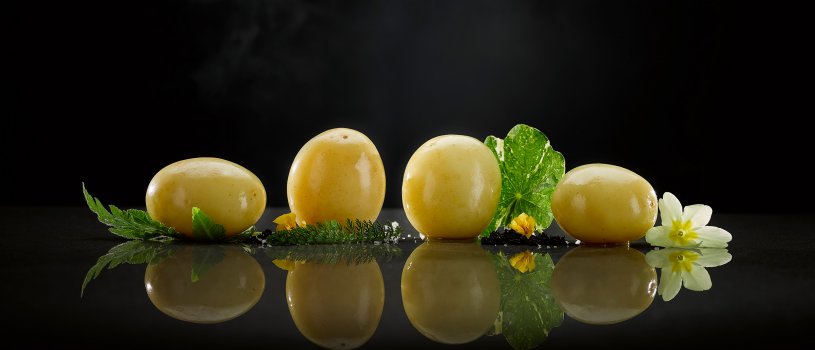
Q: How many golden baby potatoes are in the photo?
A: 4